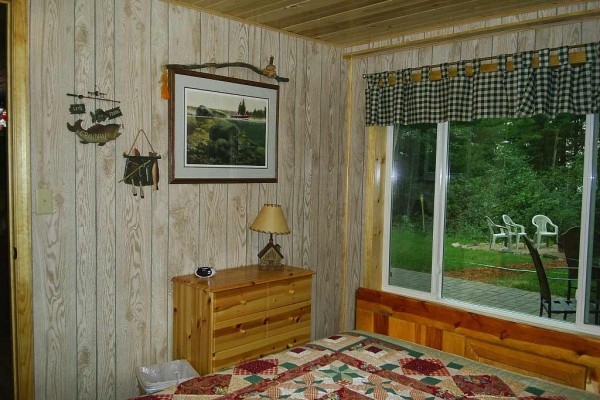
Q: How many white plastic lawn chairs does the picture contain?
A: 3